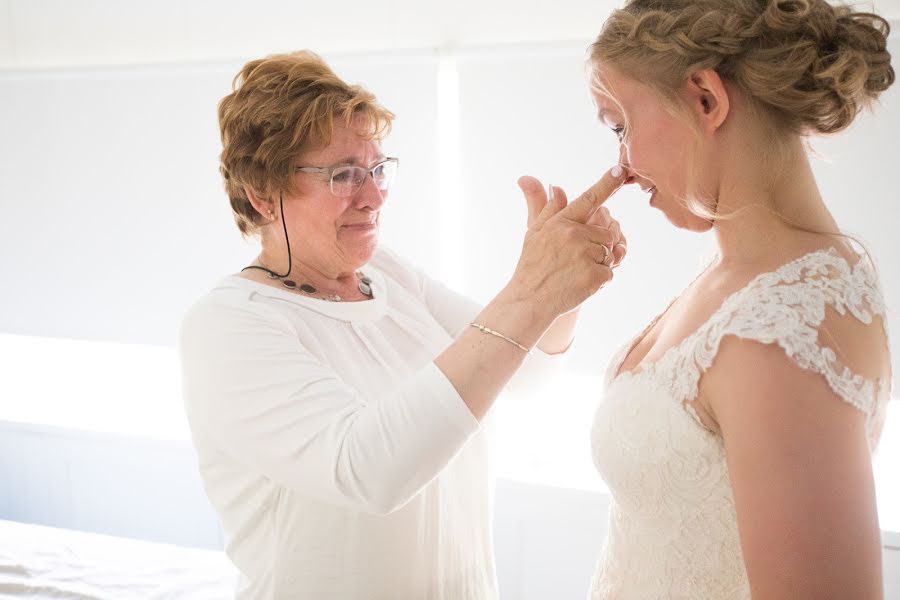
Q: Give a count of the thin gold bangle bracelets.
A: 1